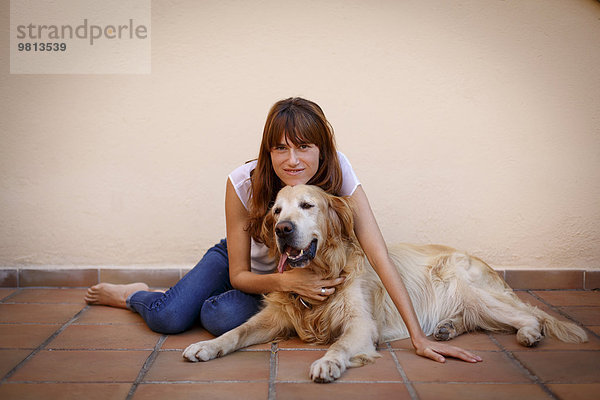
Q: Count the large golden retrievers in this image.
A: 1